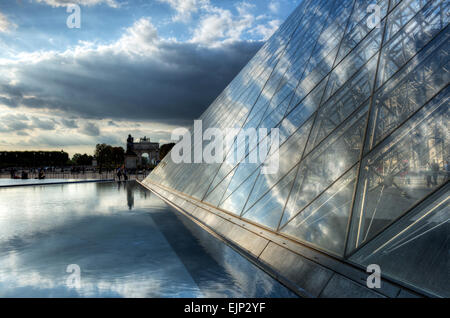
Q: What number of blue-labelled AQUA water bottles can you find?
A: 0